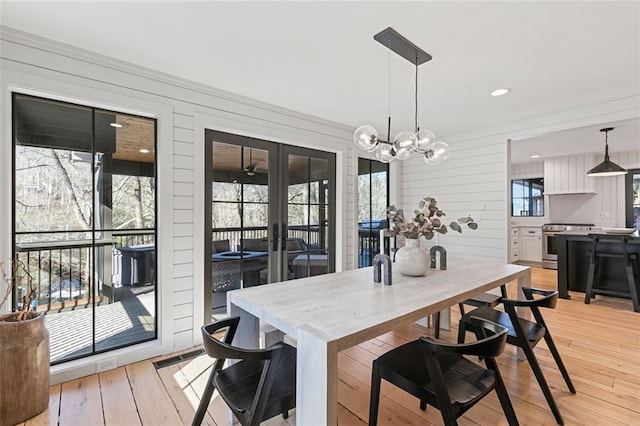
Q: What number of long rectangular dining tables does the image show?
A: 1